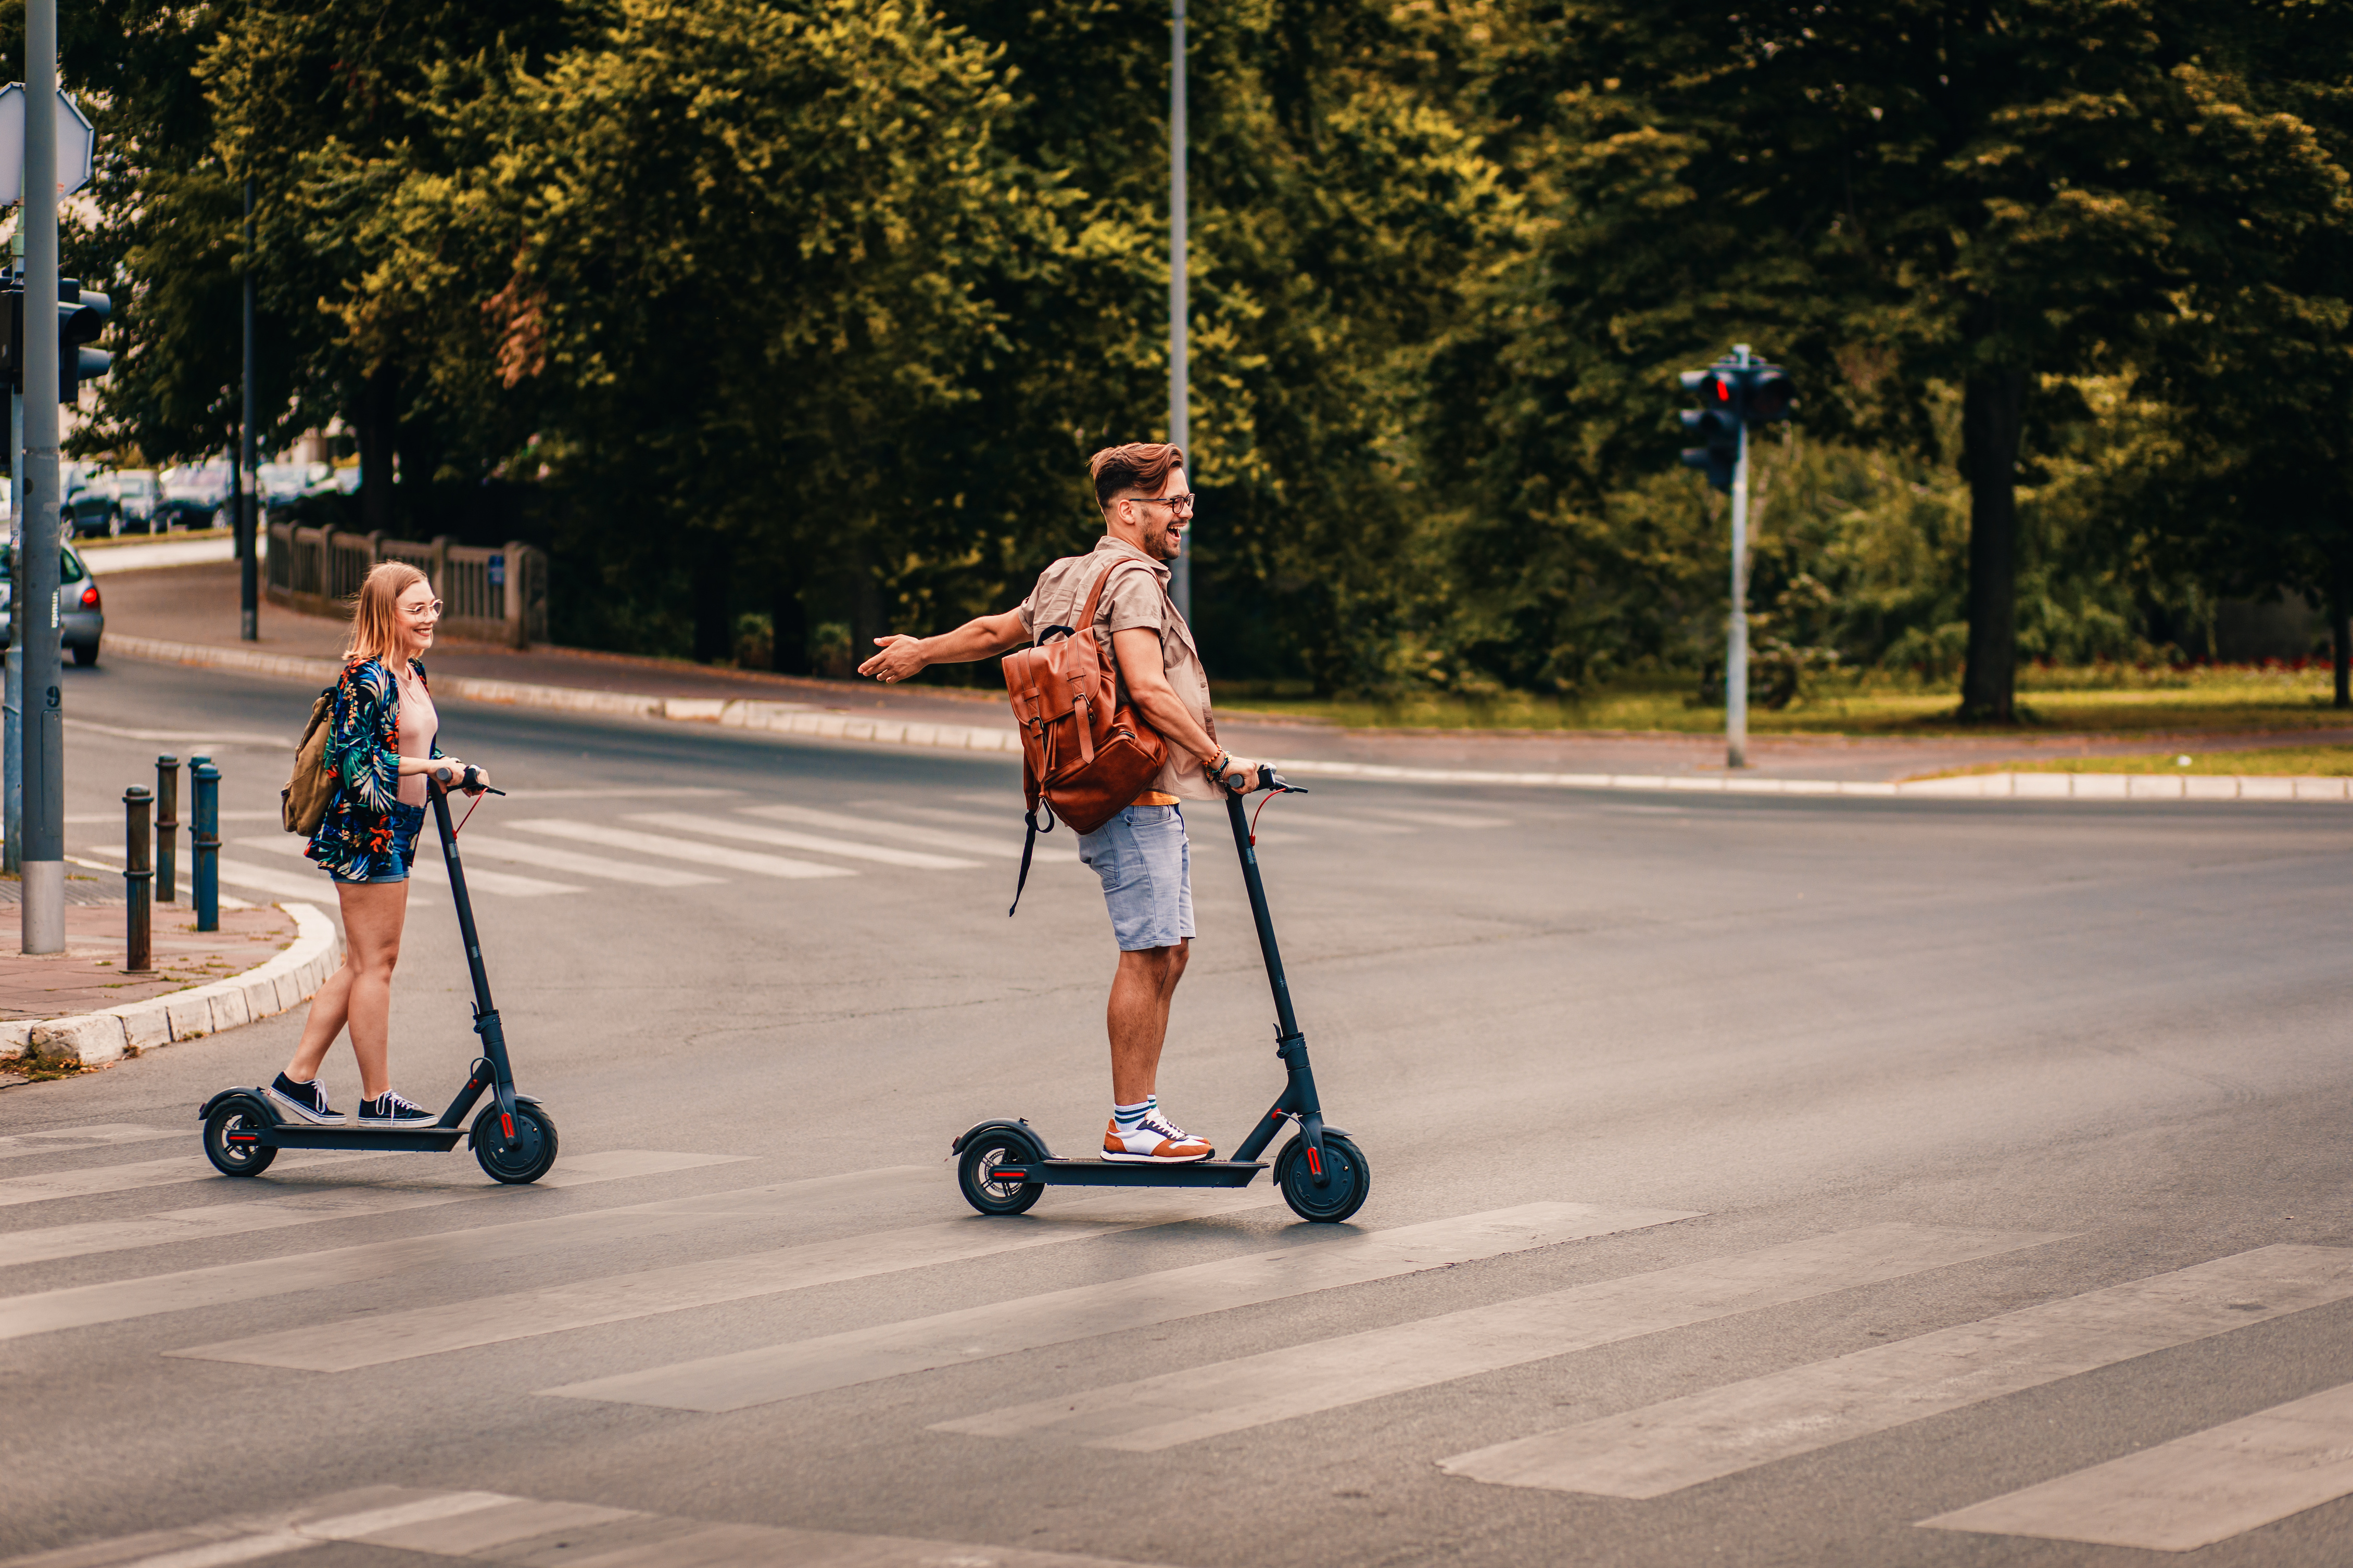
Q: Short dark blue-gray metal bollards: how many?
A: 4